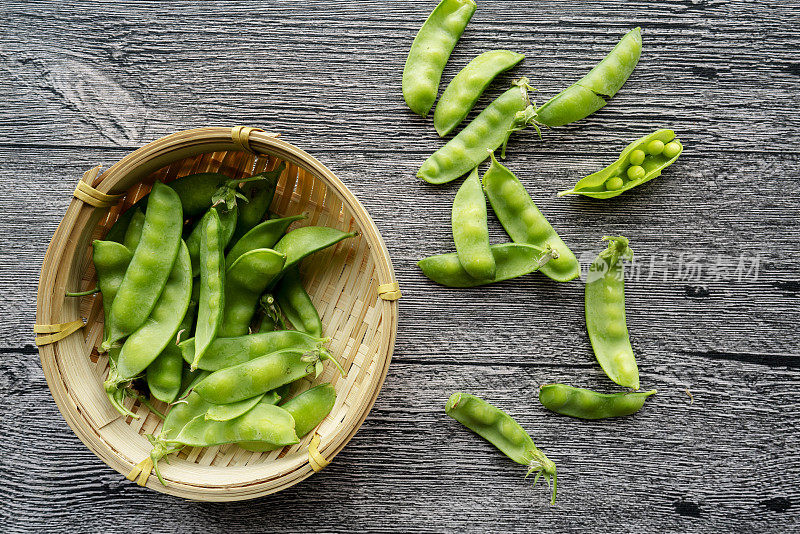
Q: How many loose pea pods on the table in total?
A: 11